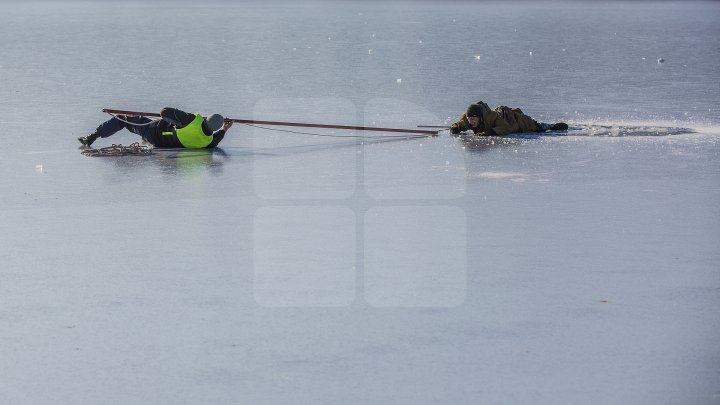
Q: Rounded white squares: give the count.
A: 4